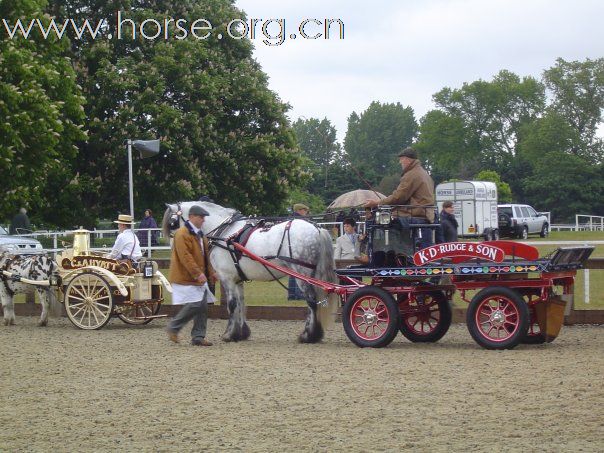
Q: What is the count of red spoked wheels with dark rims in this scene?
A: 4